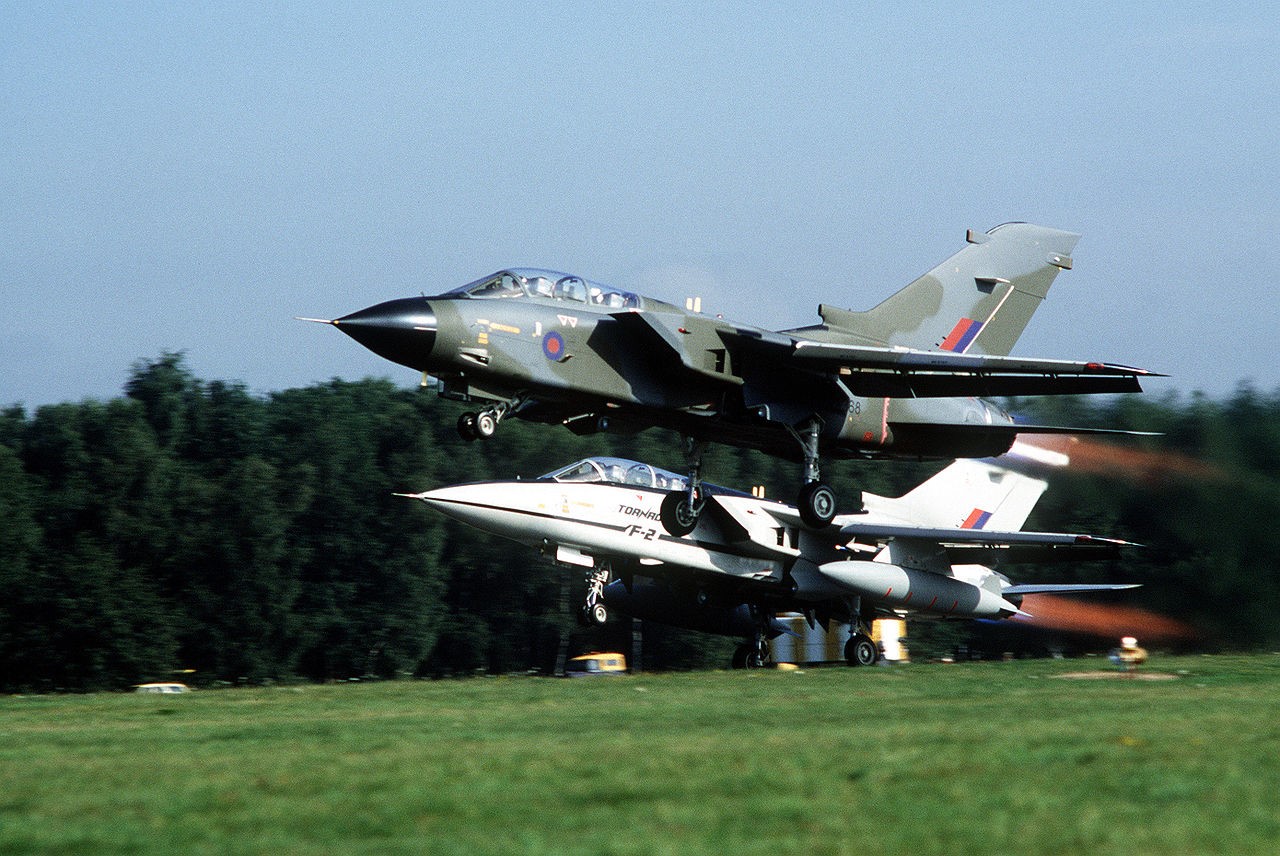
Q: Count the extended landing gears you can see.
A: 6